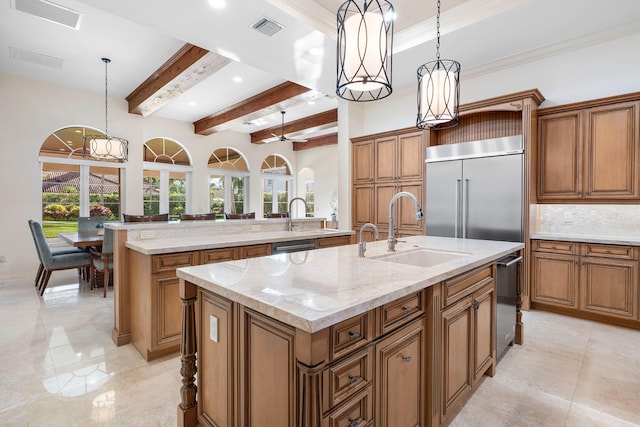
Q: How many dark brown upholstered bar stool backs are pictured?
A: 4